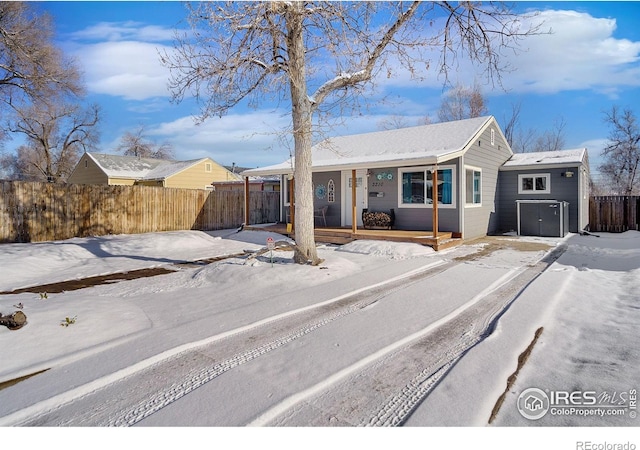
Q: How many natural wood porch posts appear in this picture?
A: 4